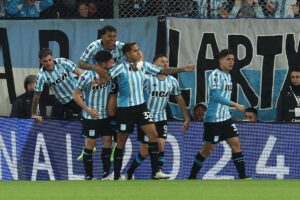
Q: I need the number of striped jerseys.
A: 6